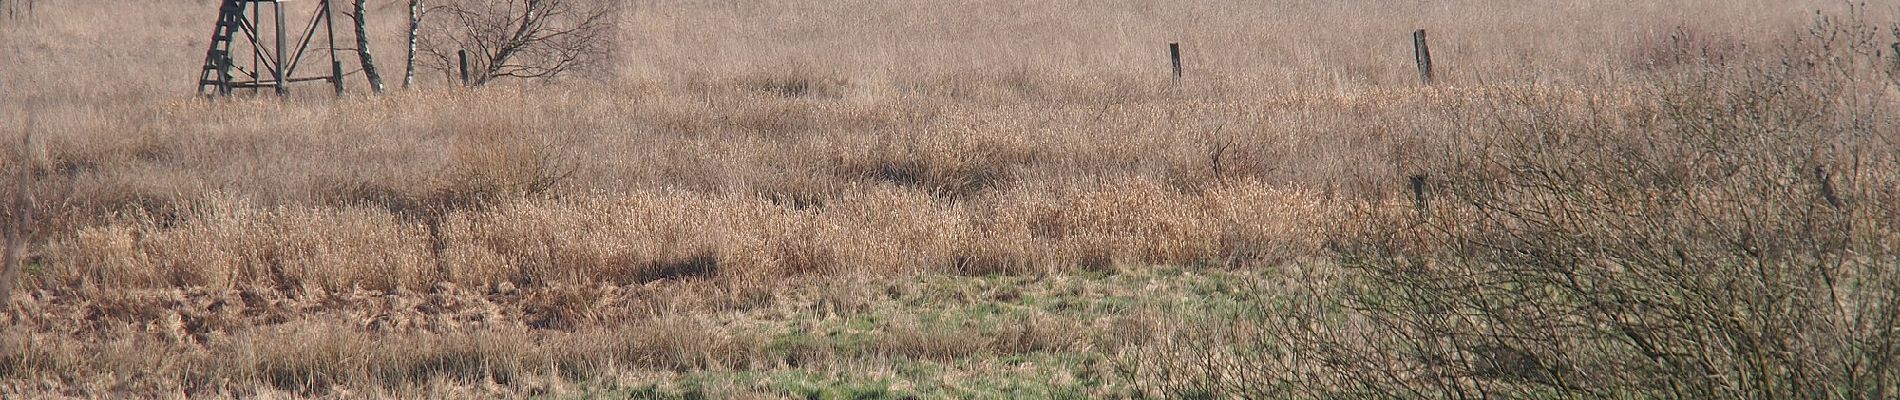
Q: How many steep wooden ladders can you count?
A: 1